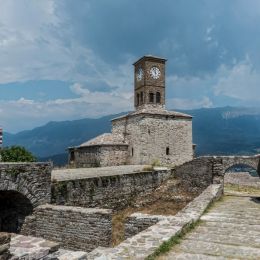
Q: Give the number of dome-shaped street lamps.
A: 0